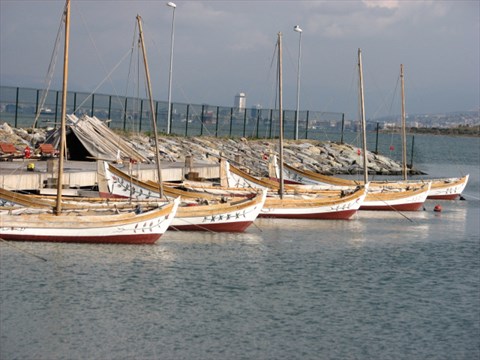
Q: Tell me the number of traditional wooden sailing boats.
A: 5